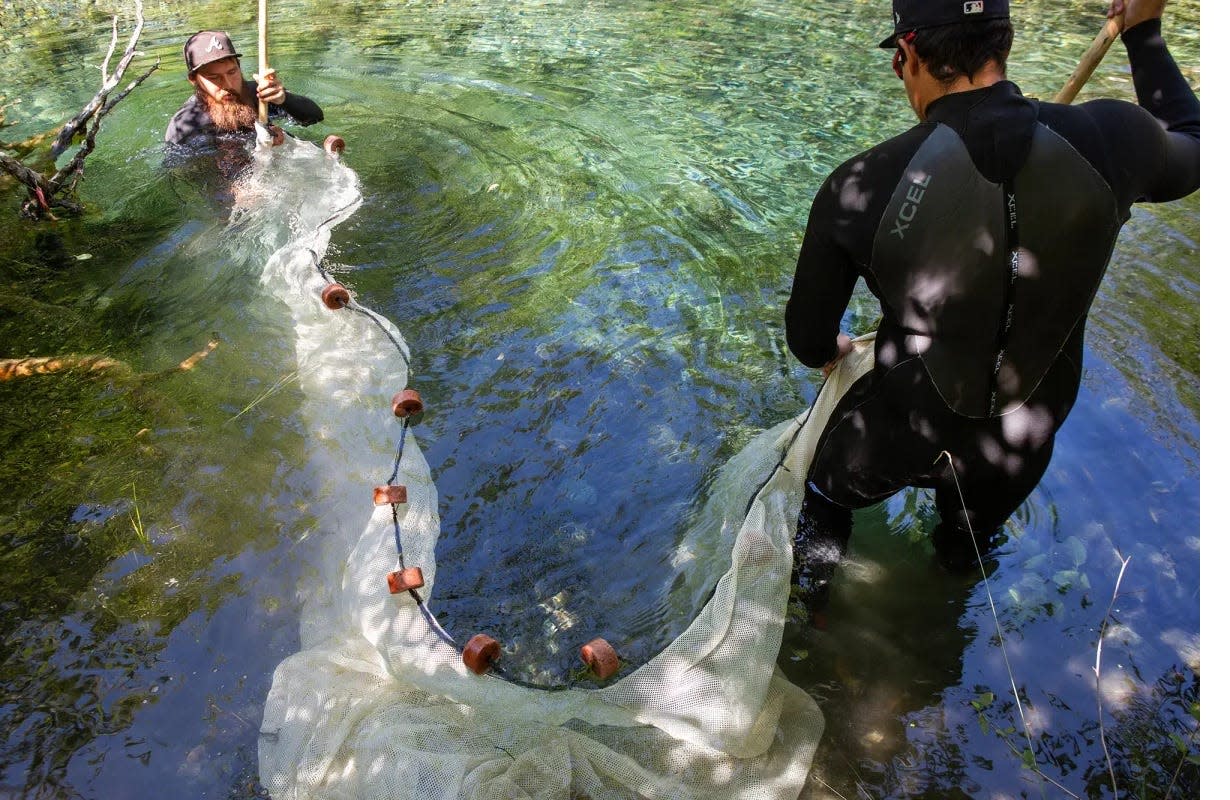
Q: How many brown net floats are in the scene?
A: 8